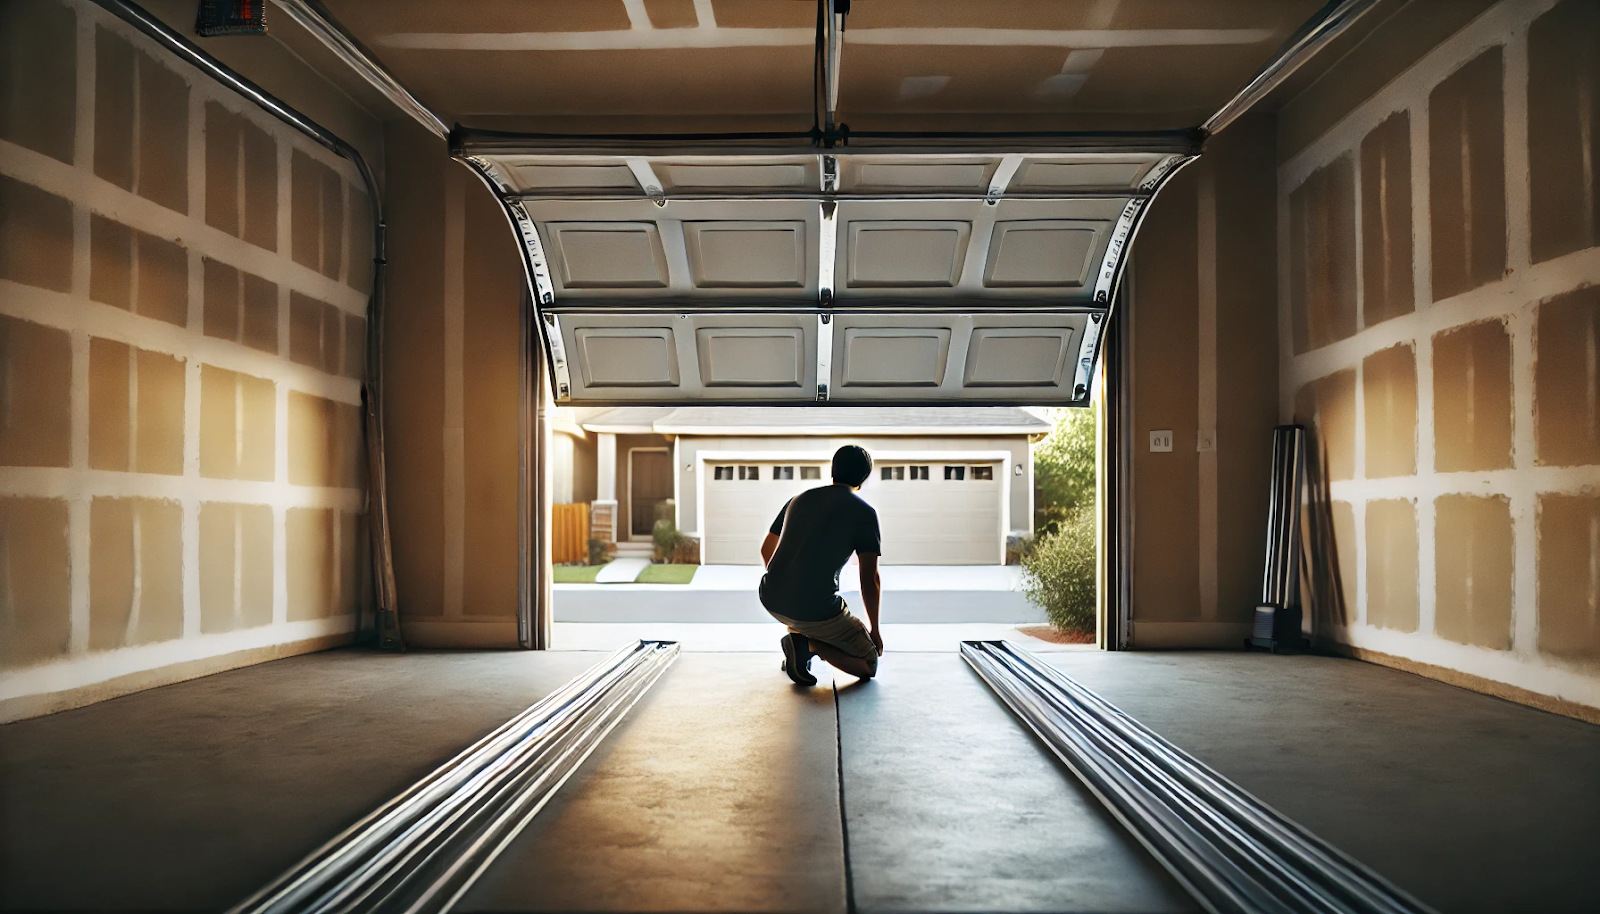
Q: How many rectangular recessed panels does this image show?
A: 12